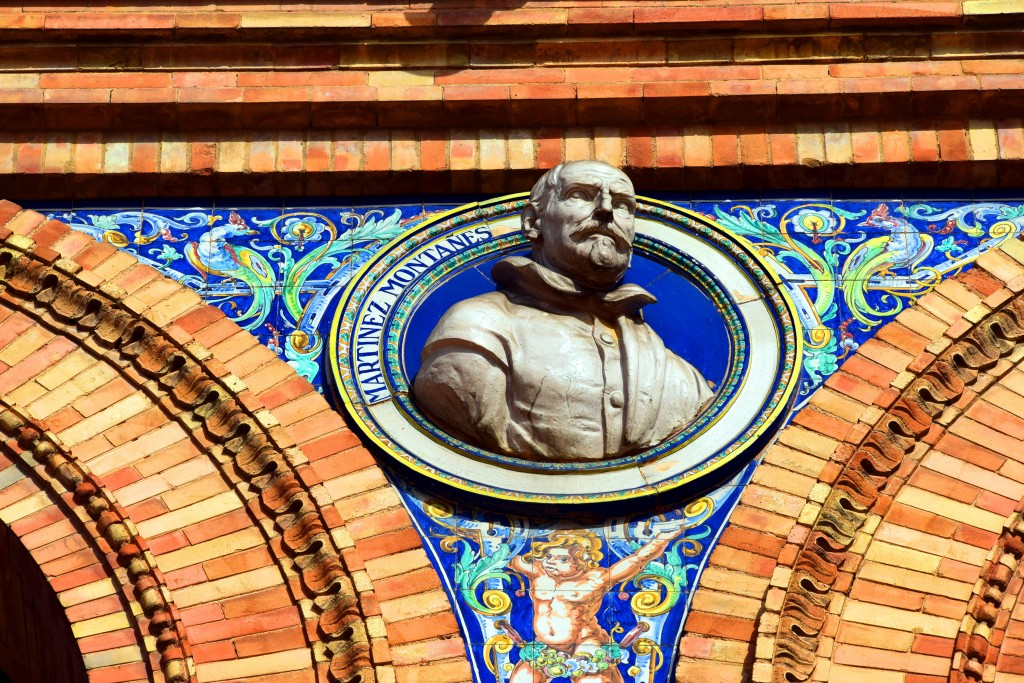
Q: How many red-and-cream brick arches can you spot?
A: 2